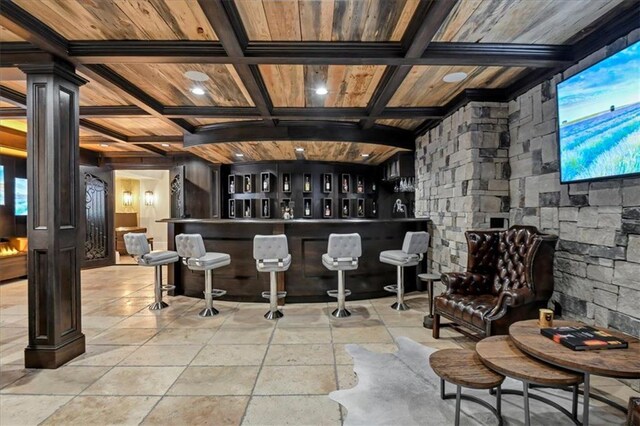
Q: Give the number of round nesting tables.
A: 3